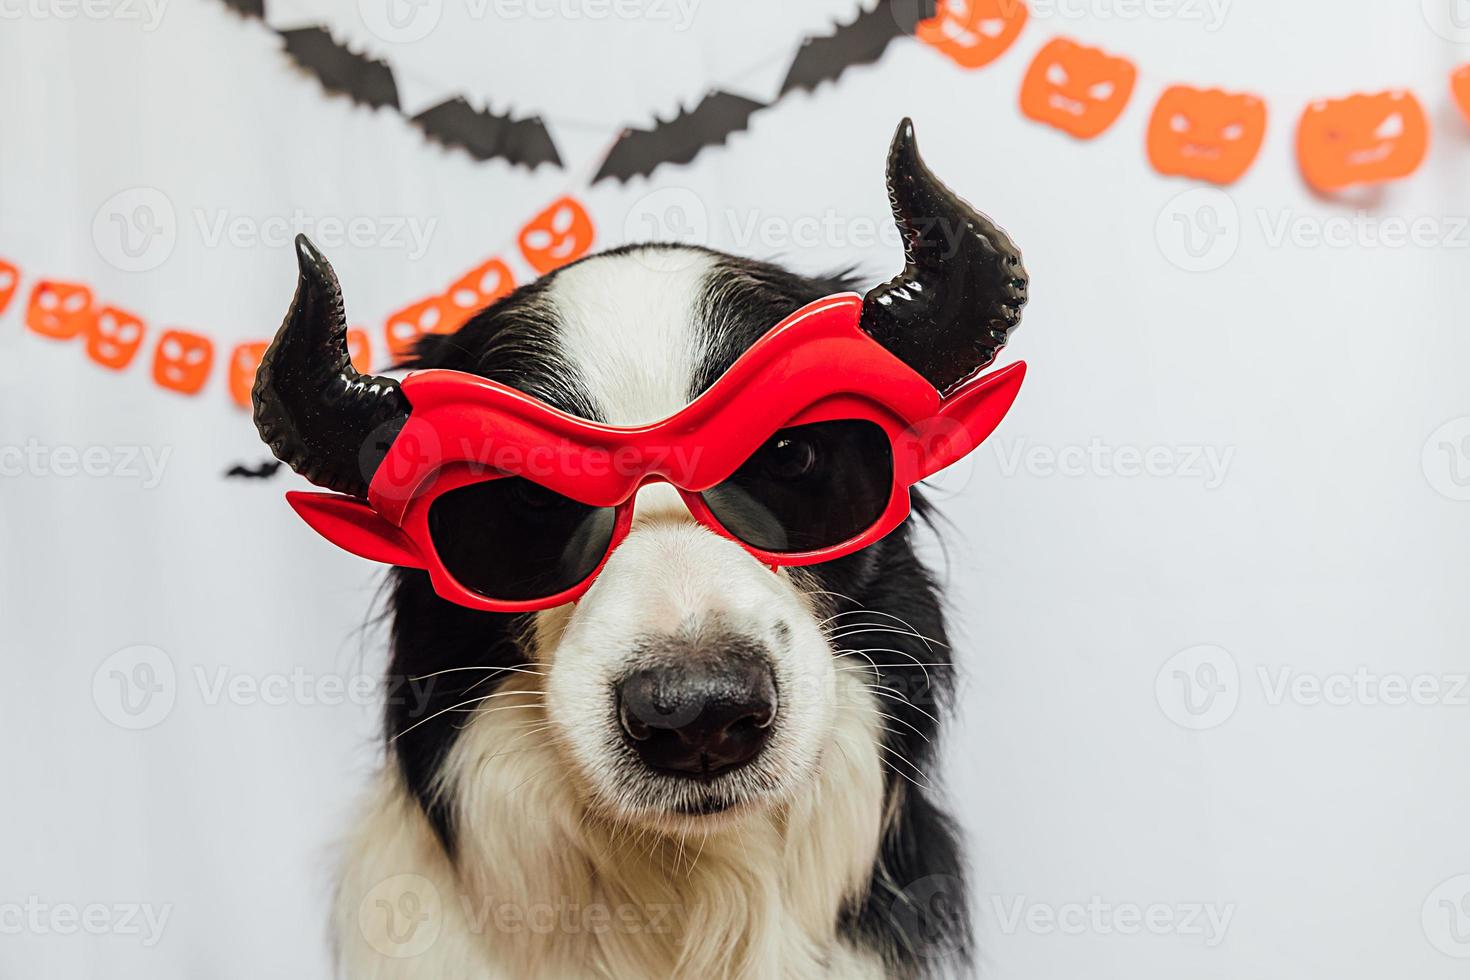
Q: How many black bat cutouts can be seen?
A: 6